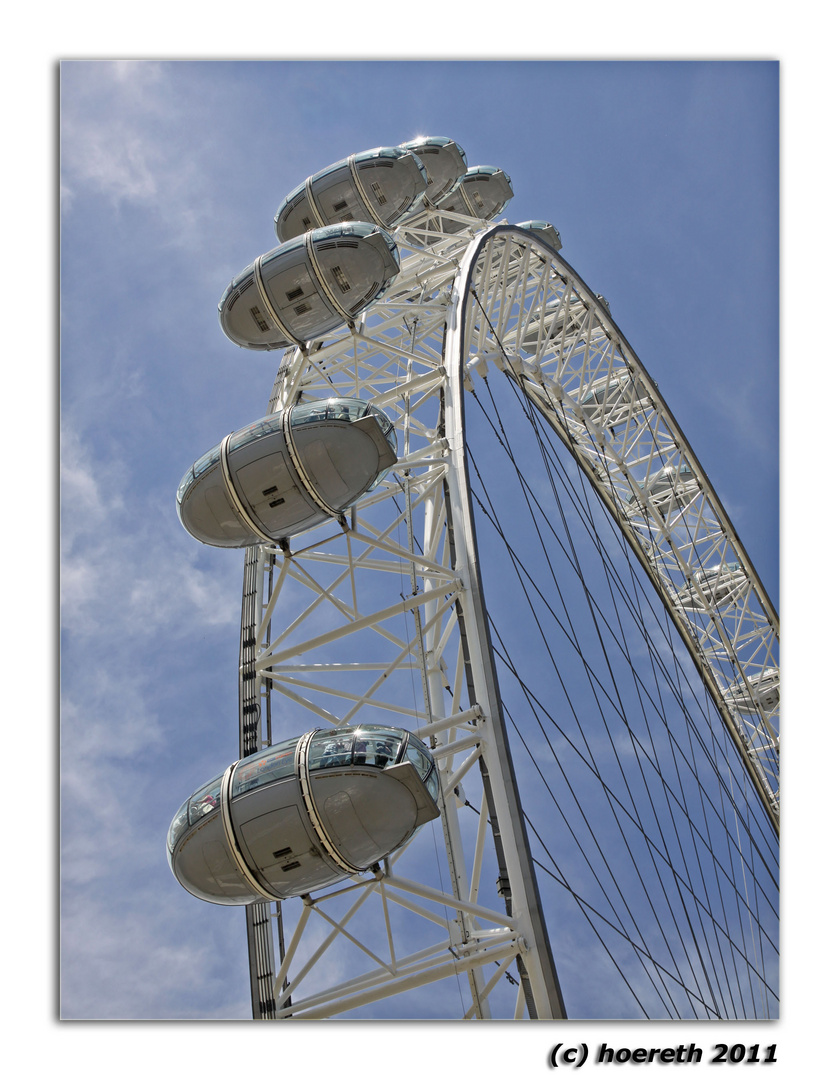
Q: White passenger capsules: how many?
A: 12